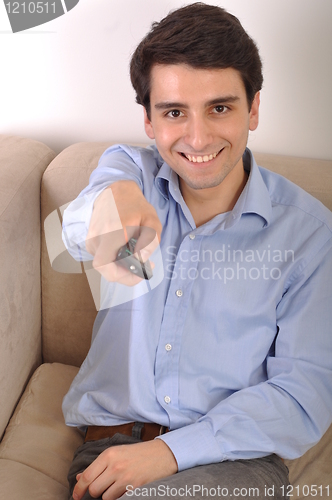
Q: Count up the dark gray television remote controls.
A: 1